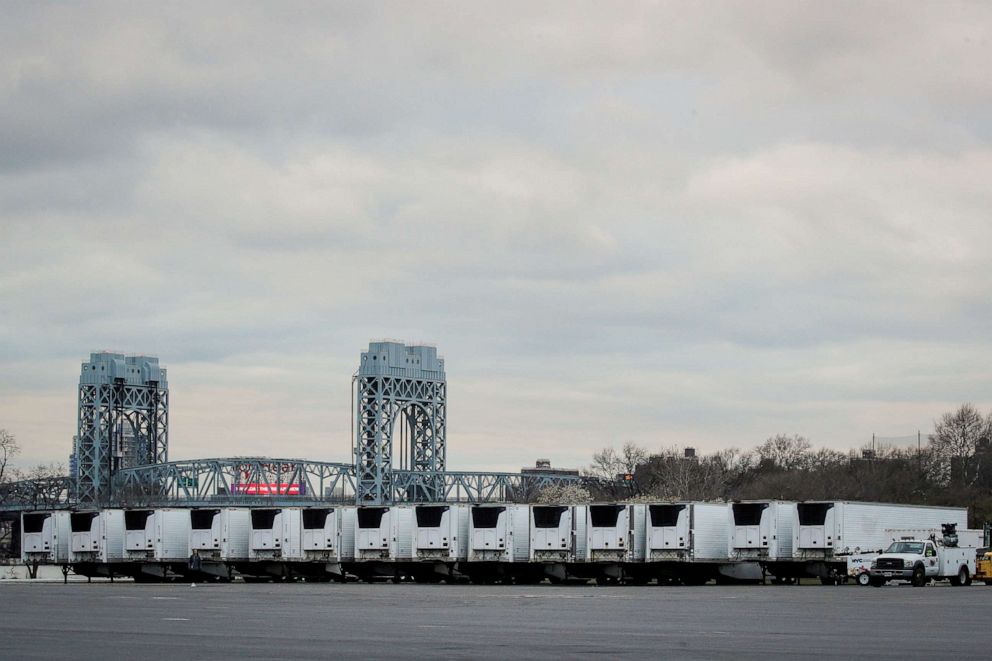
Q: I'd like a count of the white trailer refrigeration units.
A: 14